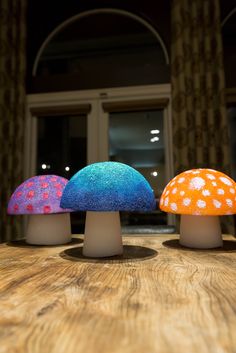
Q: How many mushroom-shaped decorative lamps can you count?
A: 3